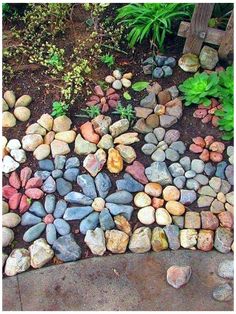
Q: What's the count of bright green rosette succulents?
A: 3